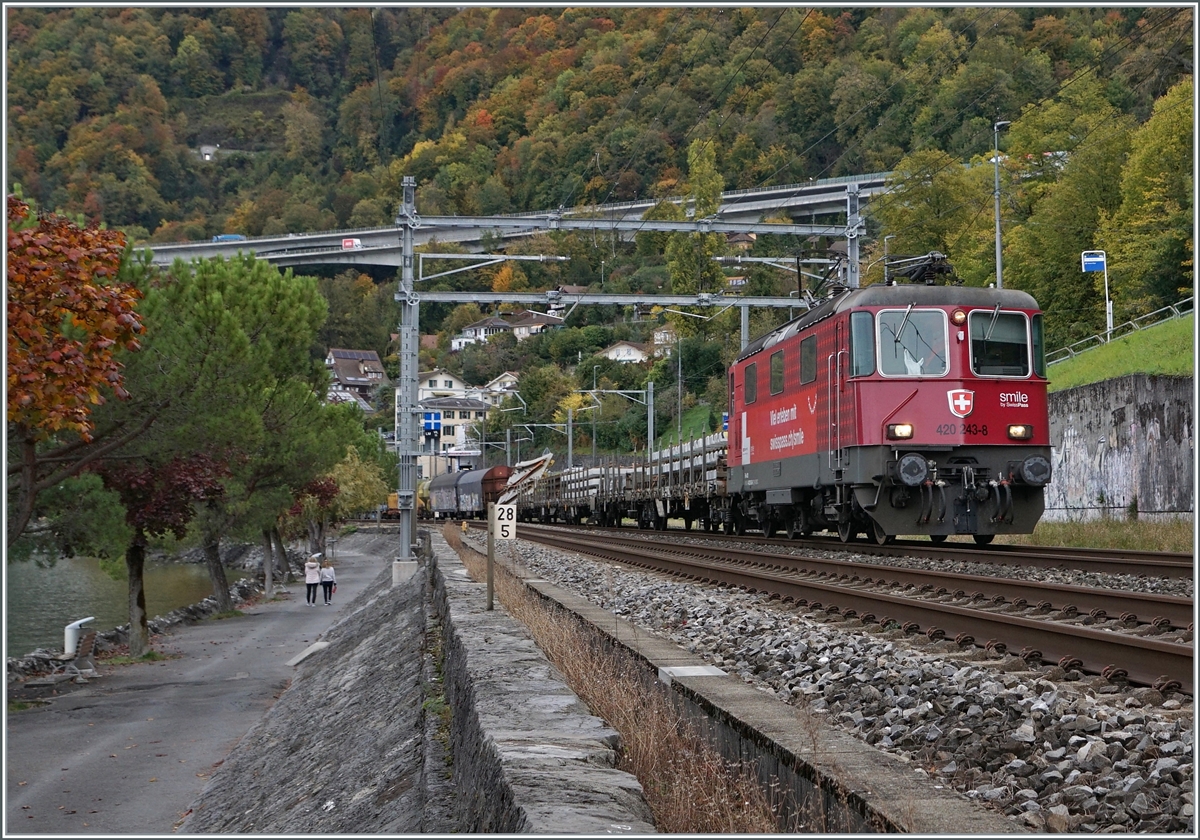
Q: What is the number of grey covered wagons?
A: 2